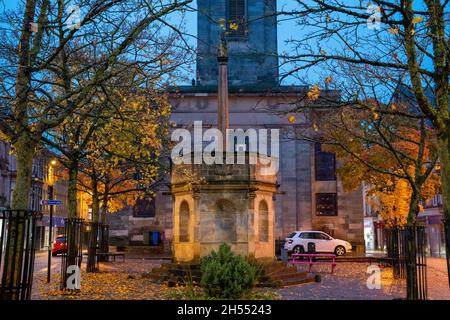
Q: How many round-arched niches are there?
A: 3